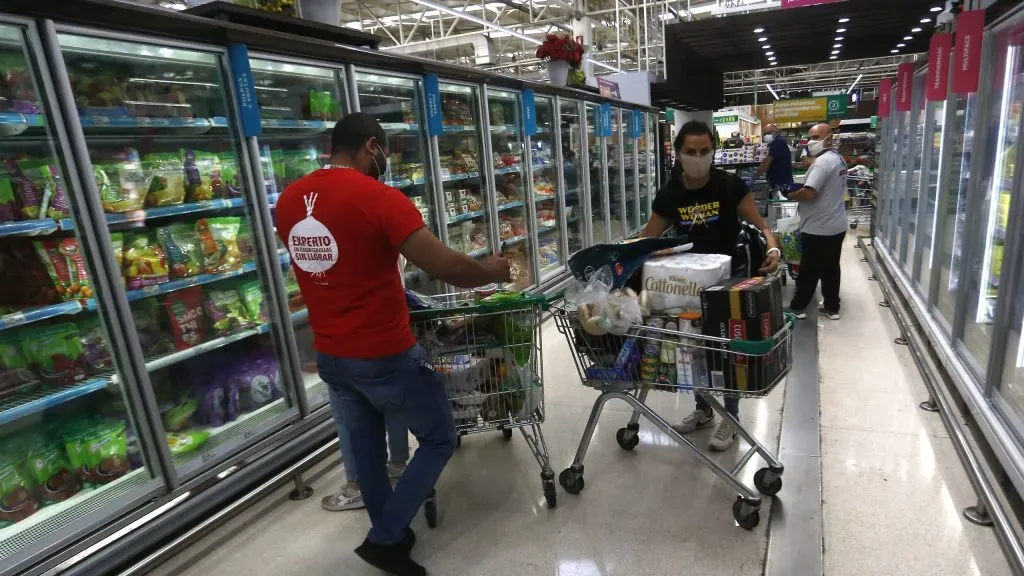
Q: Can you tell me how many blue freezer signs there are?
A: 5